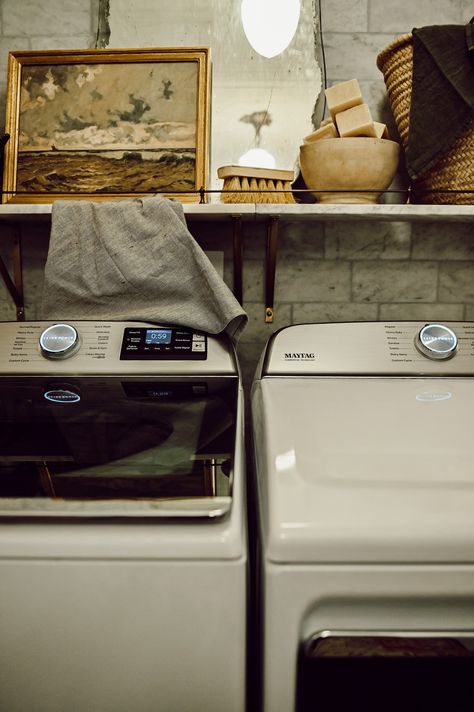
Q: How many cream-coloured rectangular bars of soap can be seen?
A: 5